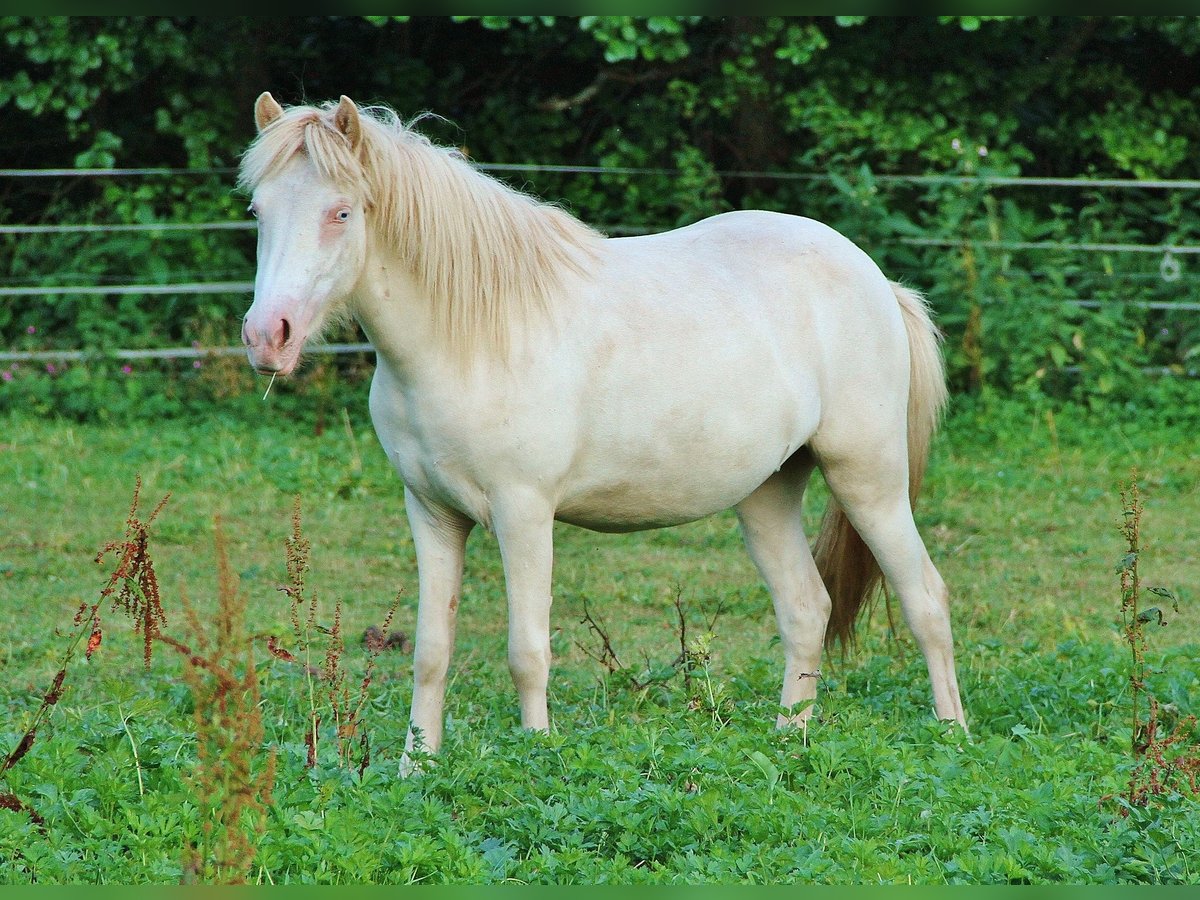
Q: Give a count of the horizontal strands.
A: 4